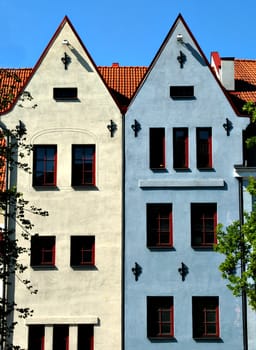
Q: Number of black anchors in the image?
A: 8